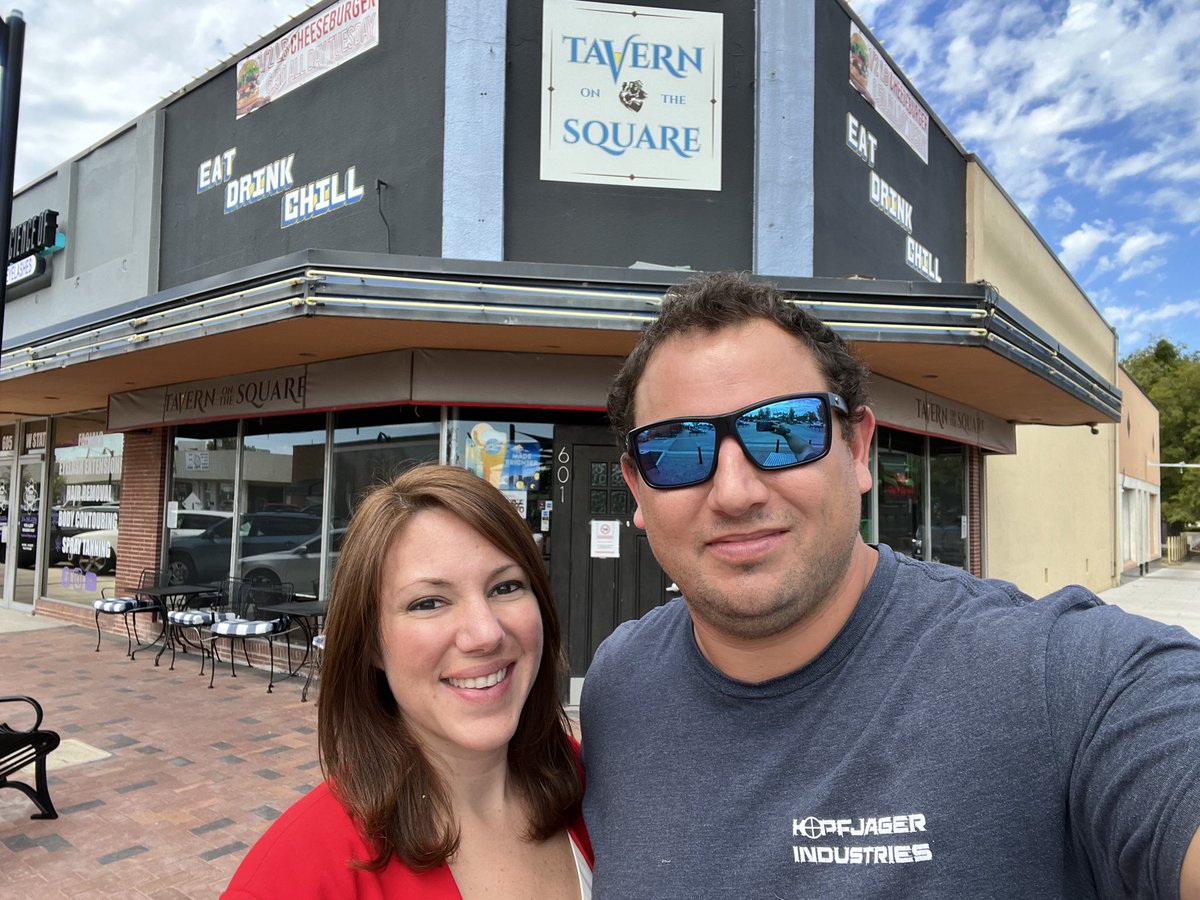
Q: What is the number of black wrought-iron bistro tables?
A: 2